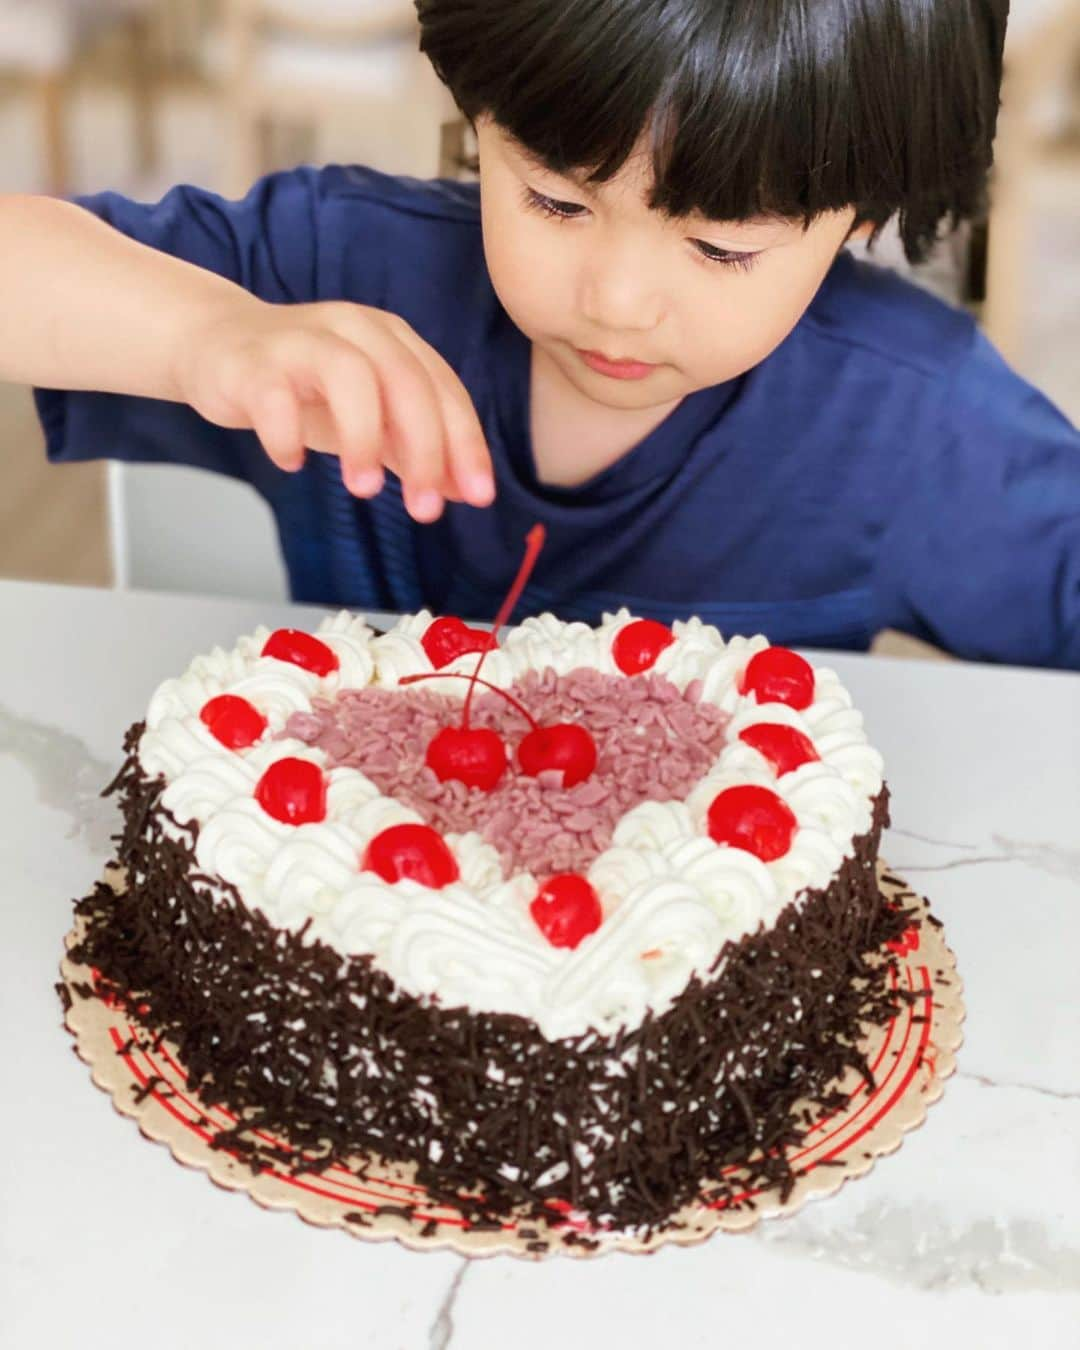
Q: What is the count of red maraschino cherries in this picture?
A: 12